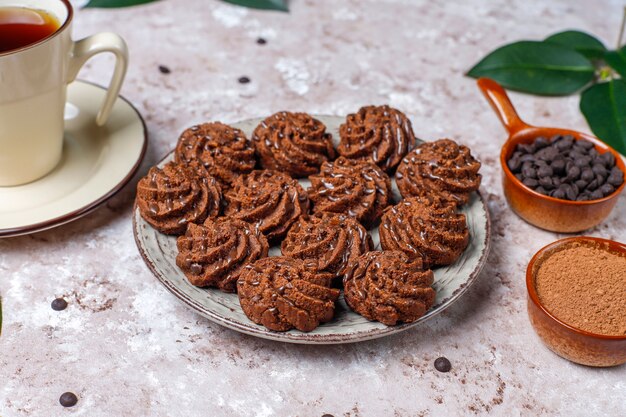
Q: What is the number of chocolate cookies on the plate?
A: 12